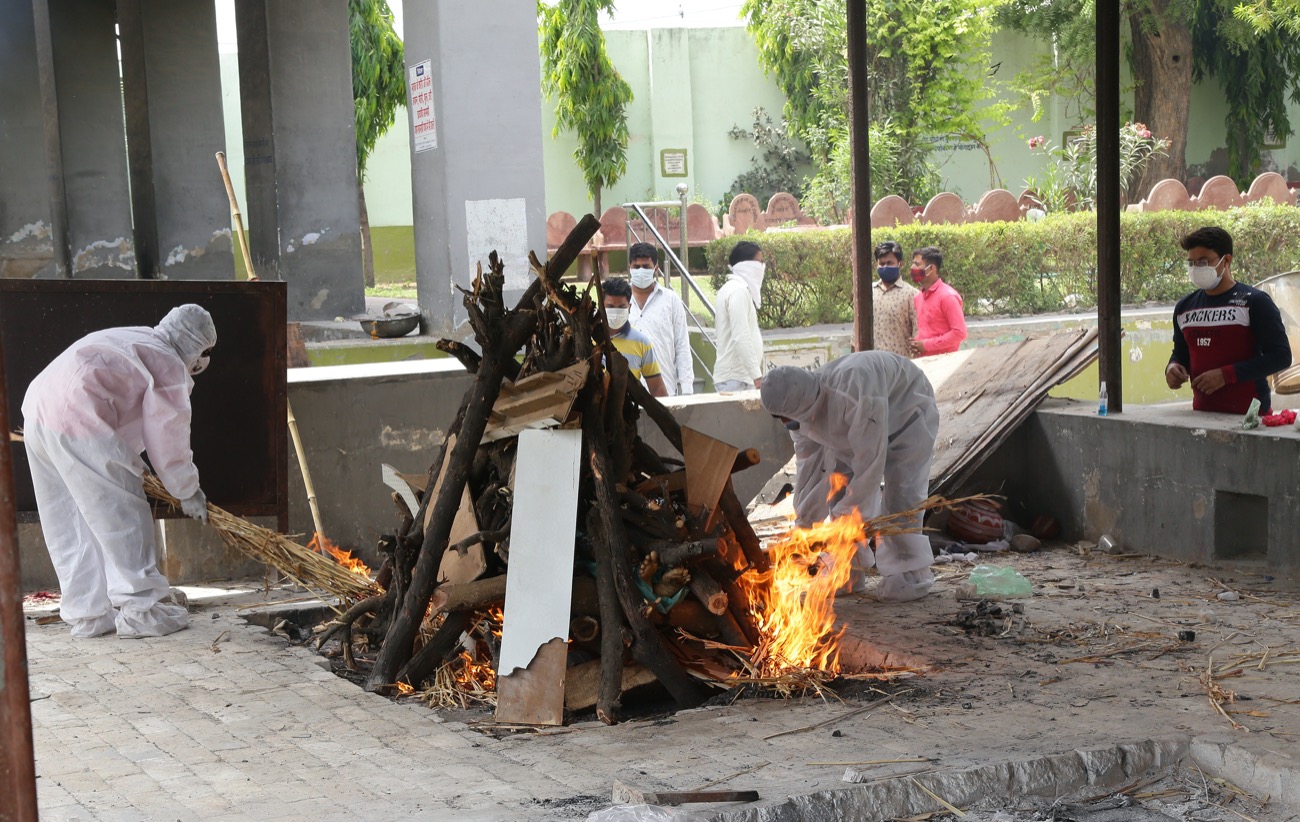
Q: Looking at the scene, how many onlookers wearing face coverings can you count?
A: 6